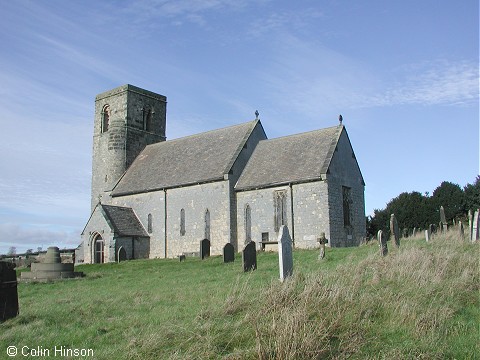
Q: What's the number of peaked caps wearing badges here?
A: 0